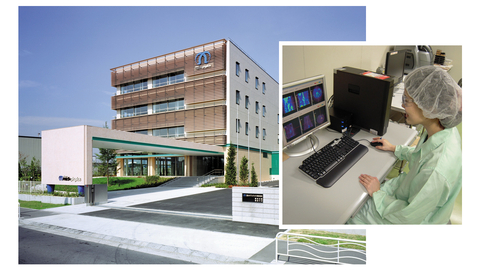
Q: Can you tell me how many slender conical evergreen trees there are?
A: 3